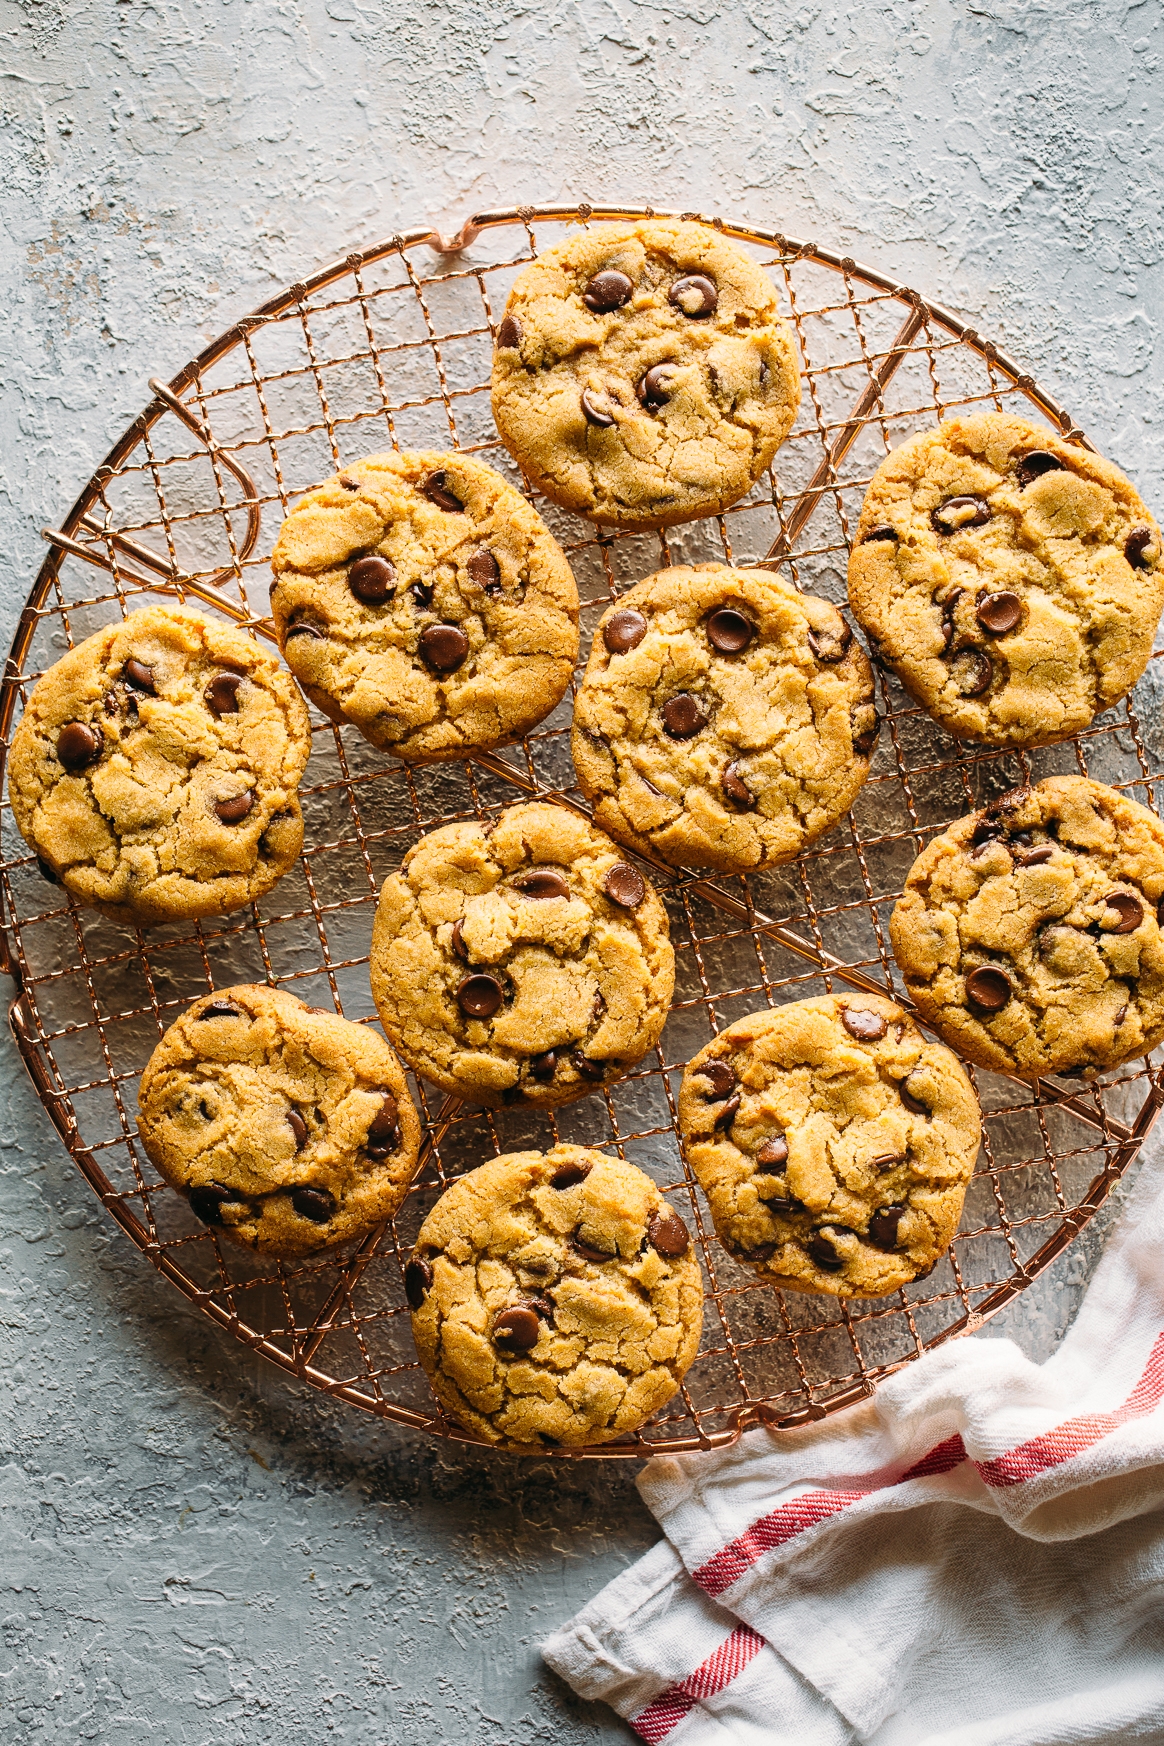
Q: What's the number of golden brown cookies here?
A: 10